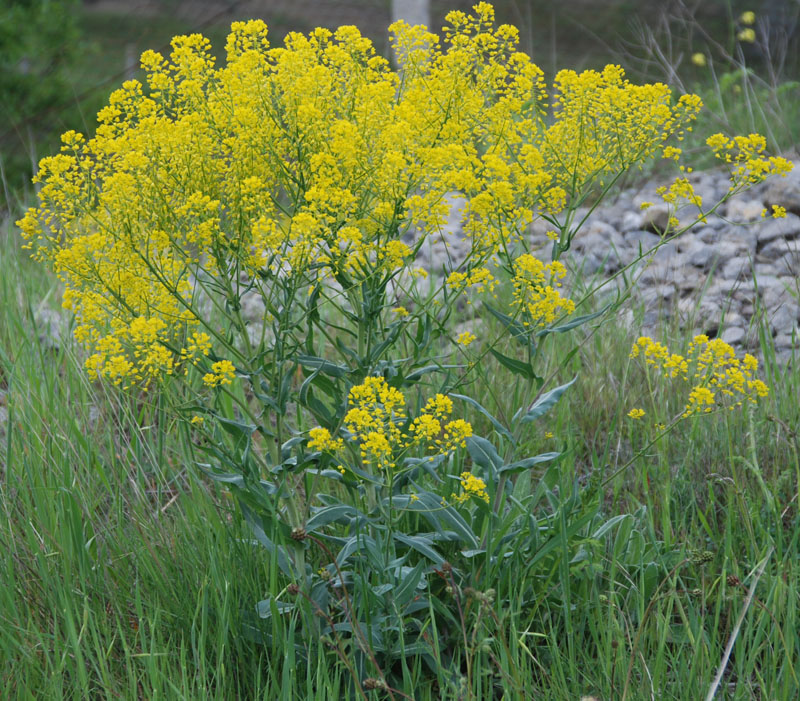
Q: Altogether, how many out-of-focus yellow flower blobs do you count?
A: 3